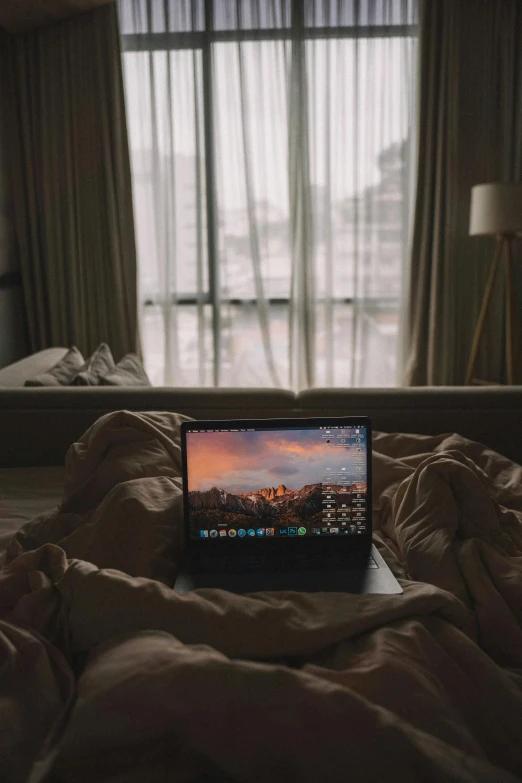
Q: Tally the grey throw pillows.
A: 3